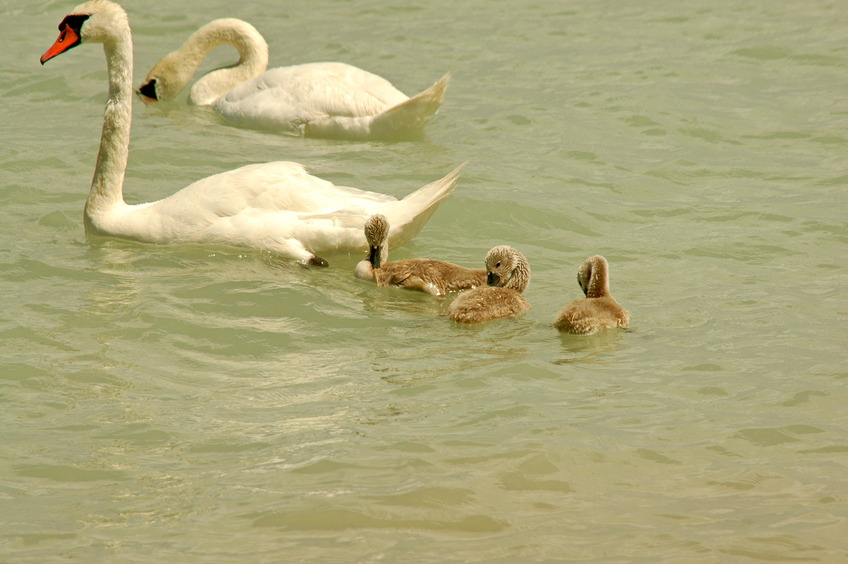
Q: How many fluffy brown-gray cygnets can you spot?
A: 3